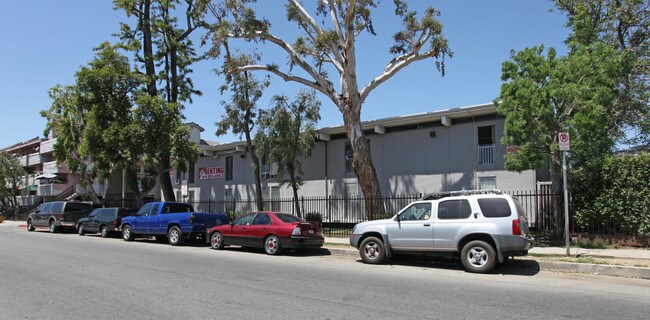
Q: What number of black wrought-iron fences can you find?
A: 1